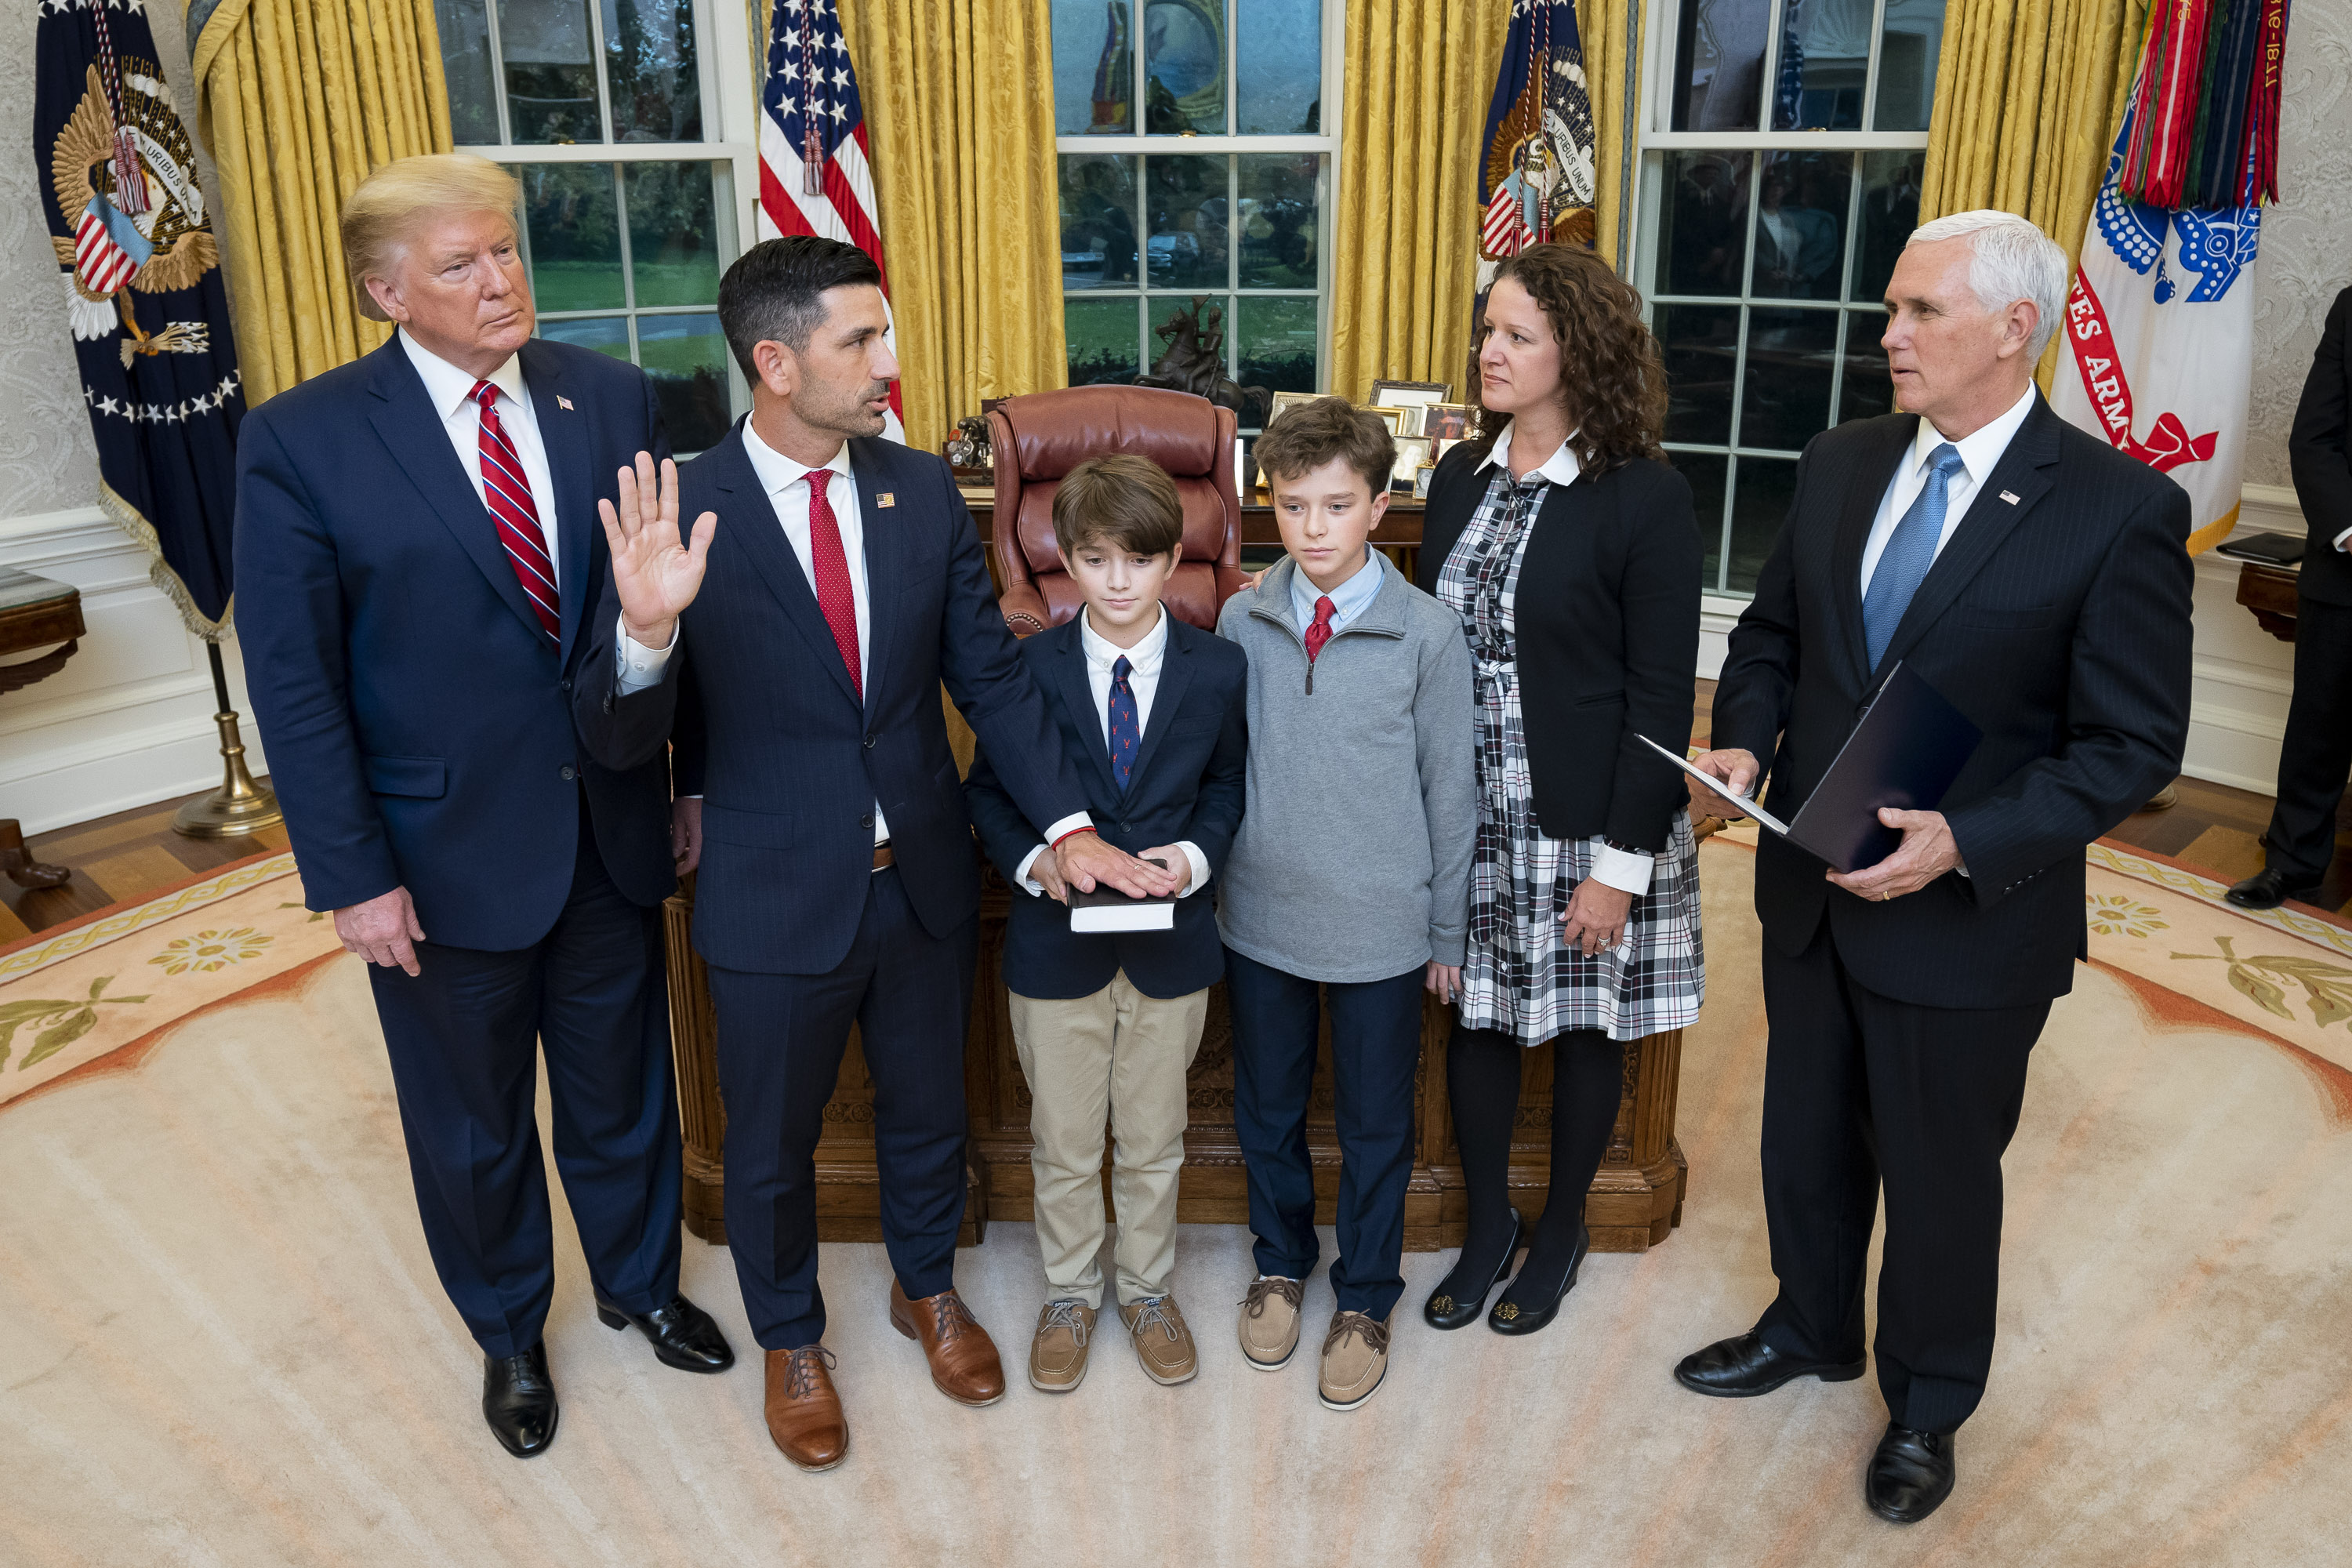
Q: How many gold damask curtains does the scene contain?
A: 4